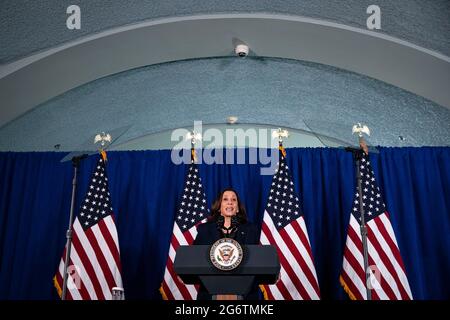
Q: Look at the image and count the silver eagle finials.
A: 4